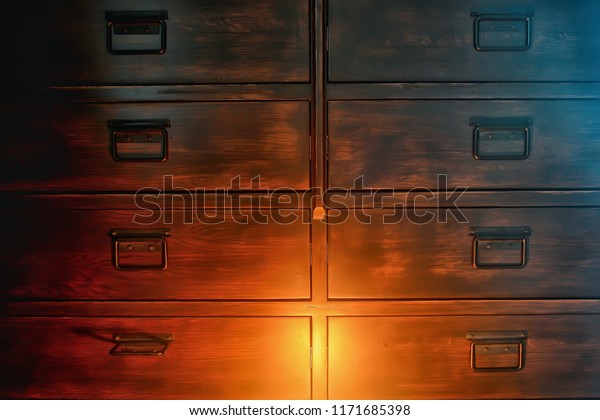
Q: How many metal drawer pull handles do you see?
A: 8